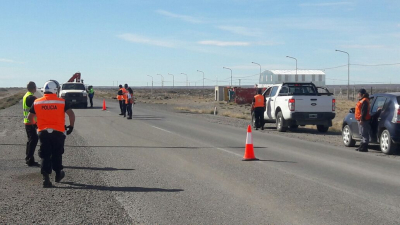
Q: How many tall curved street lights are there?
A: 9